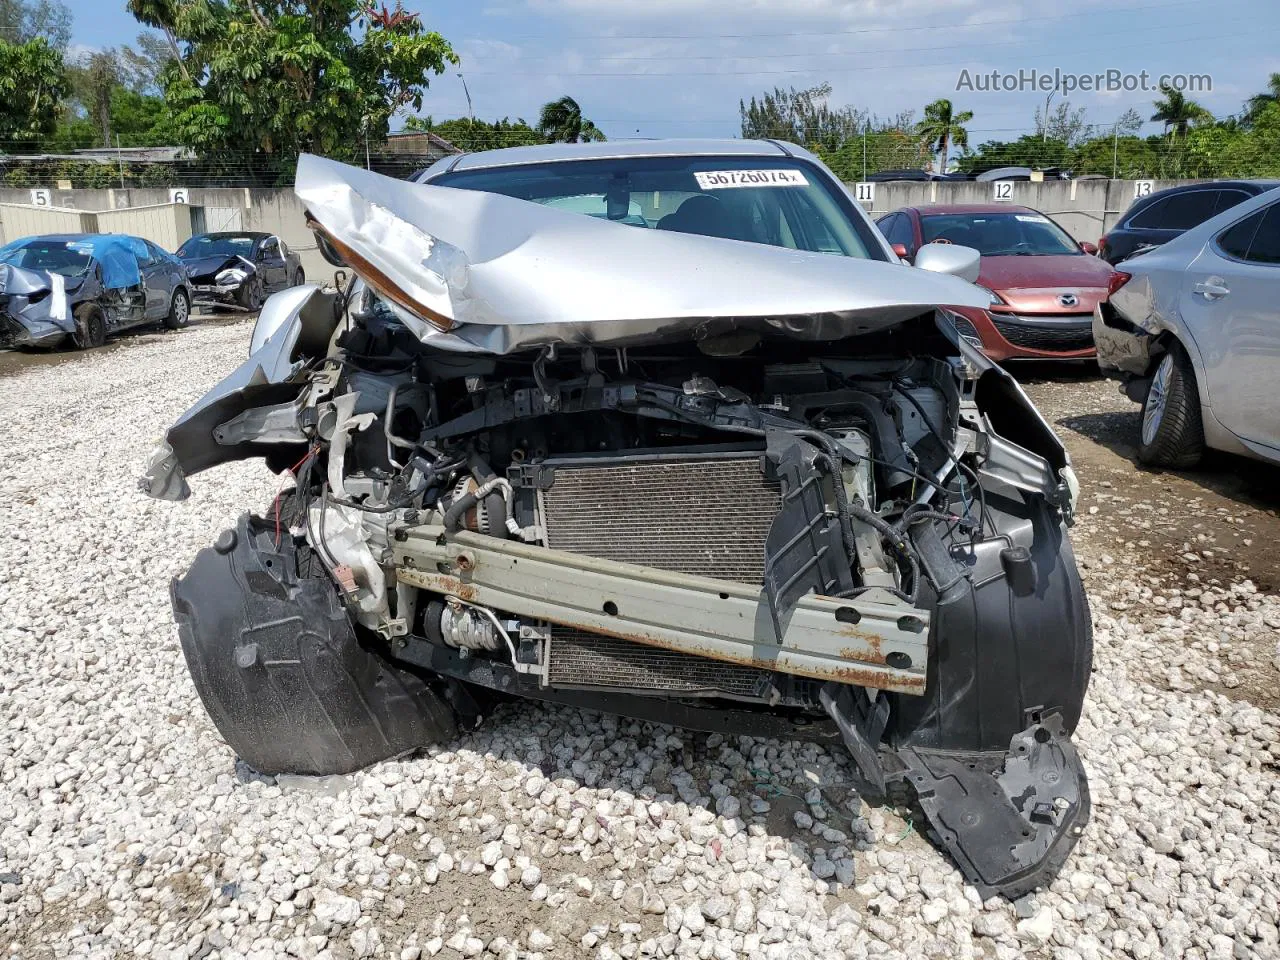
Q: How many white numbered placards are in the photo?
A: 5